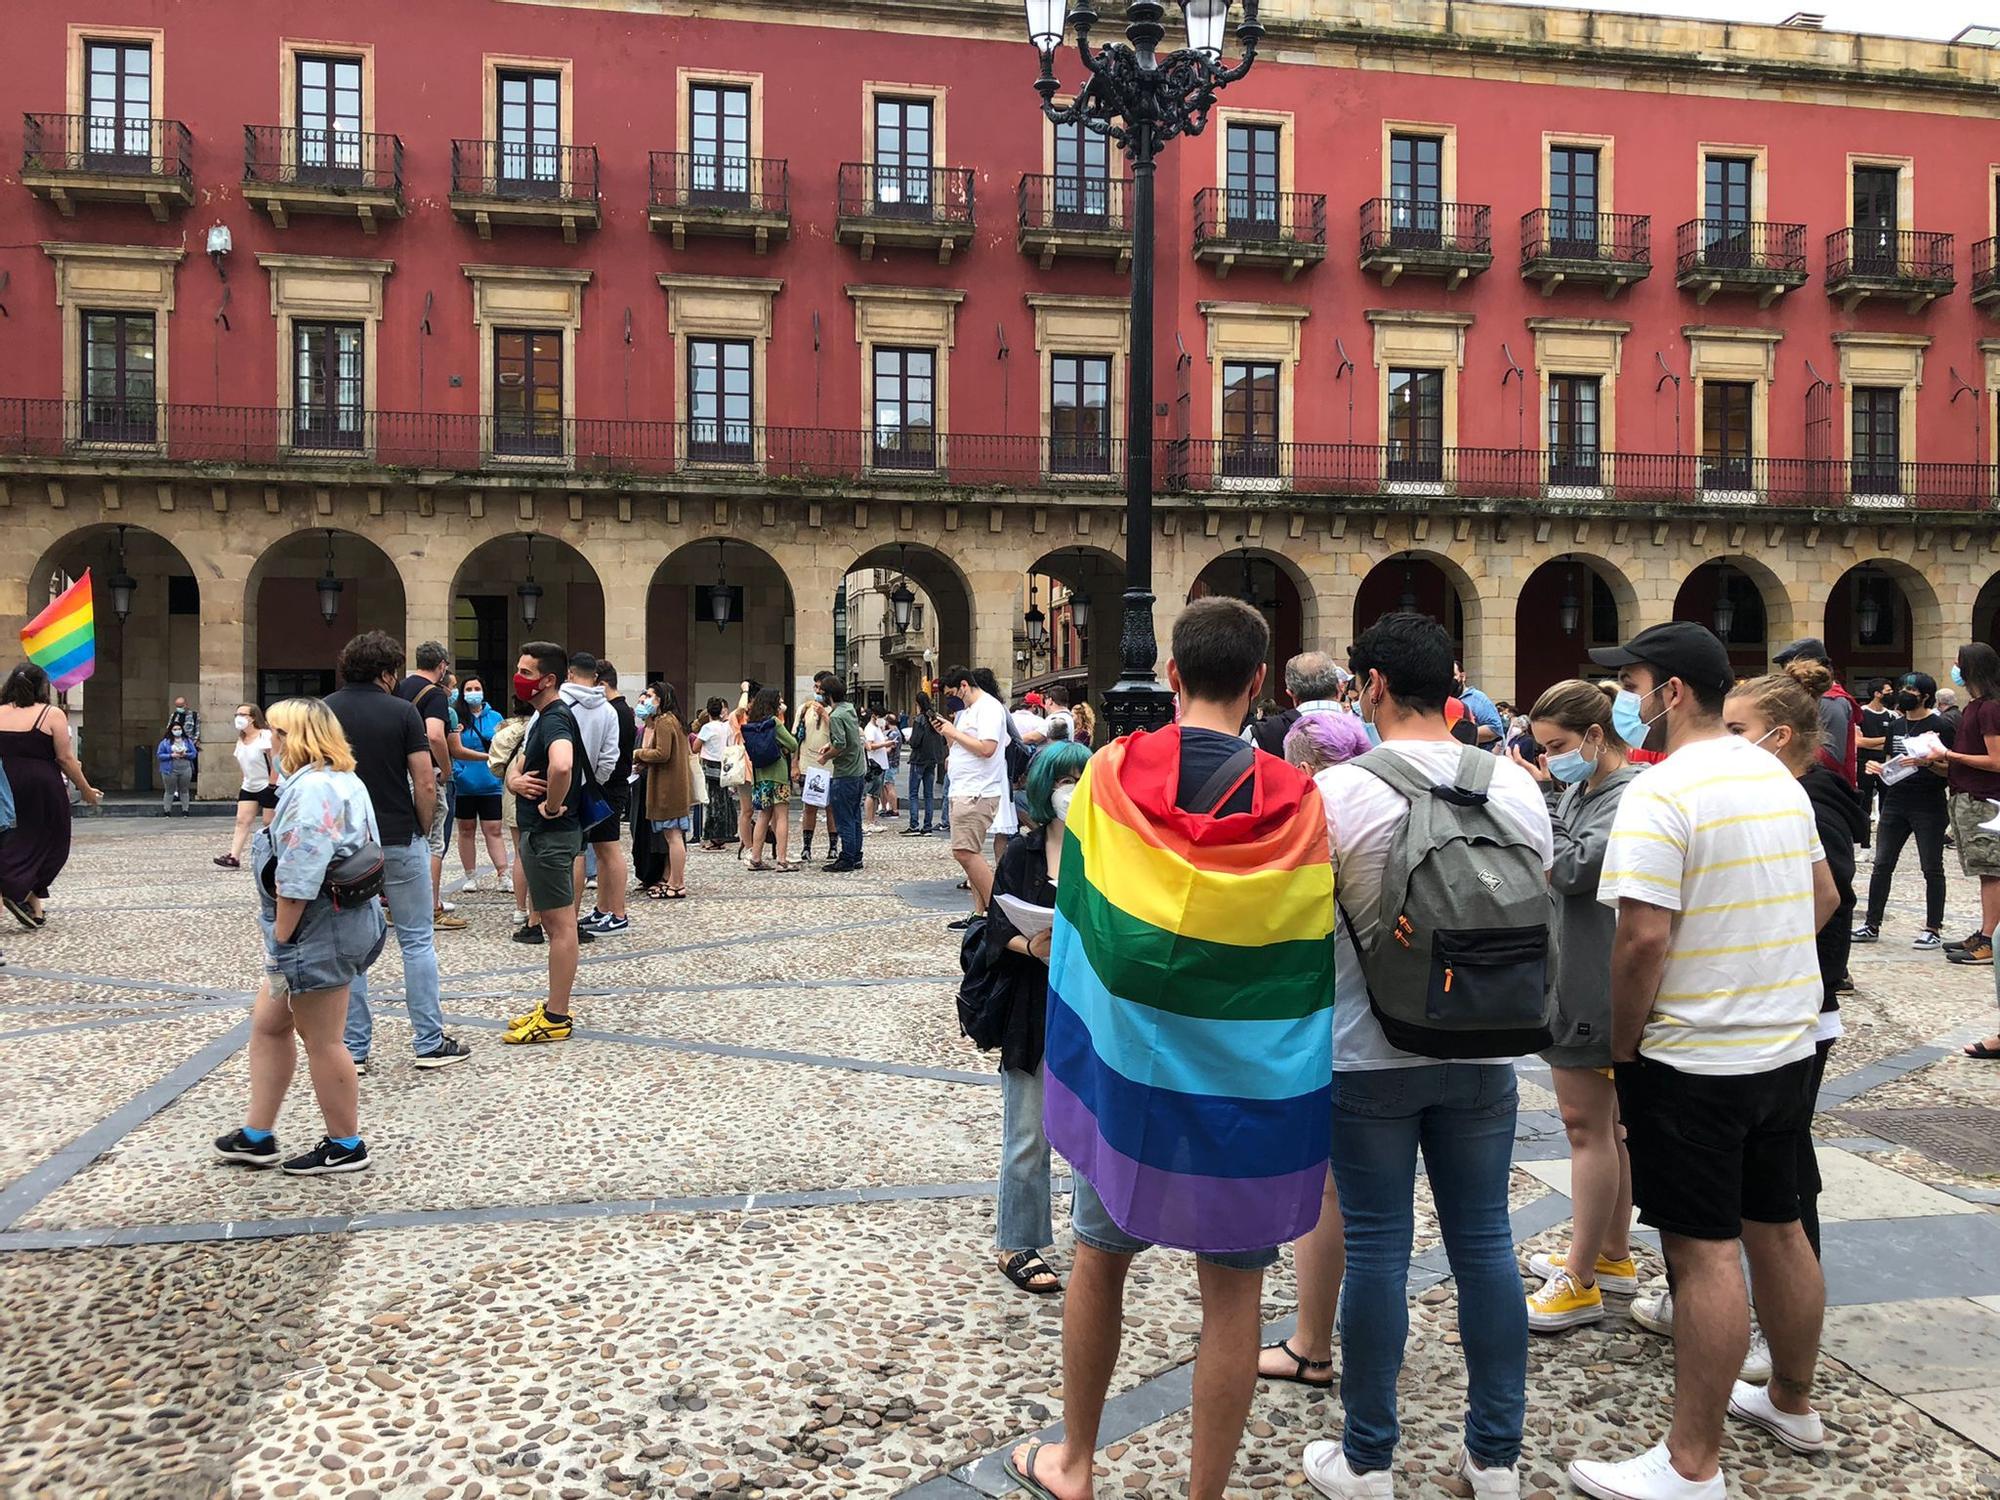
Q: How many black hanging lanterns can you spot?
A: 12